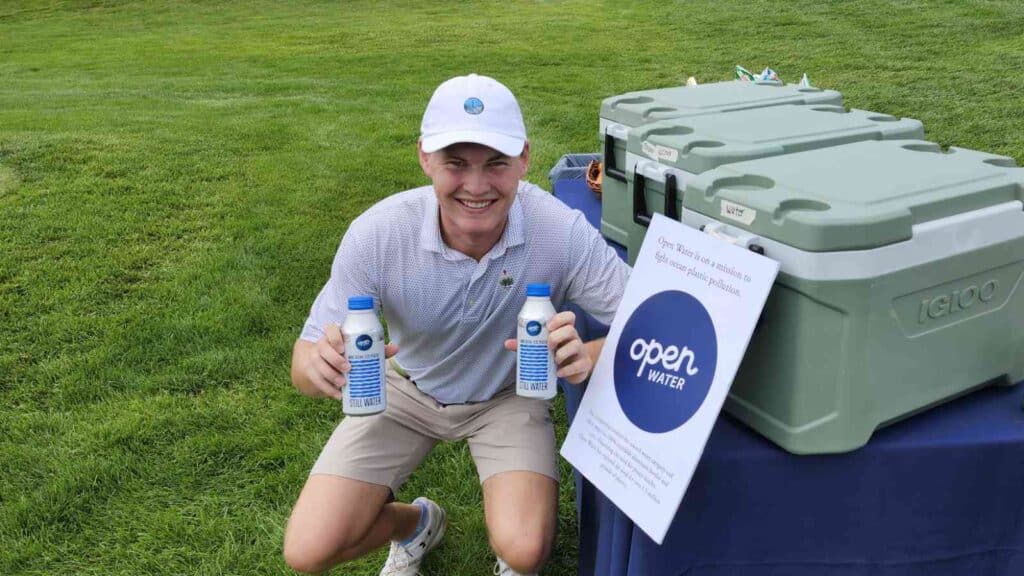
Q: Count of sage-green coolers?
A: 3